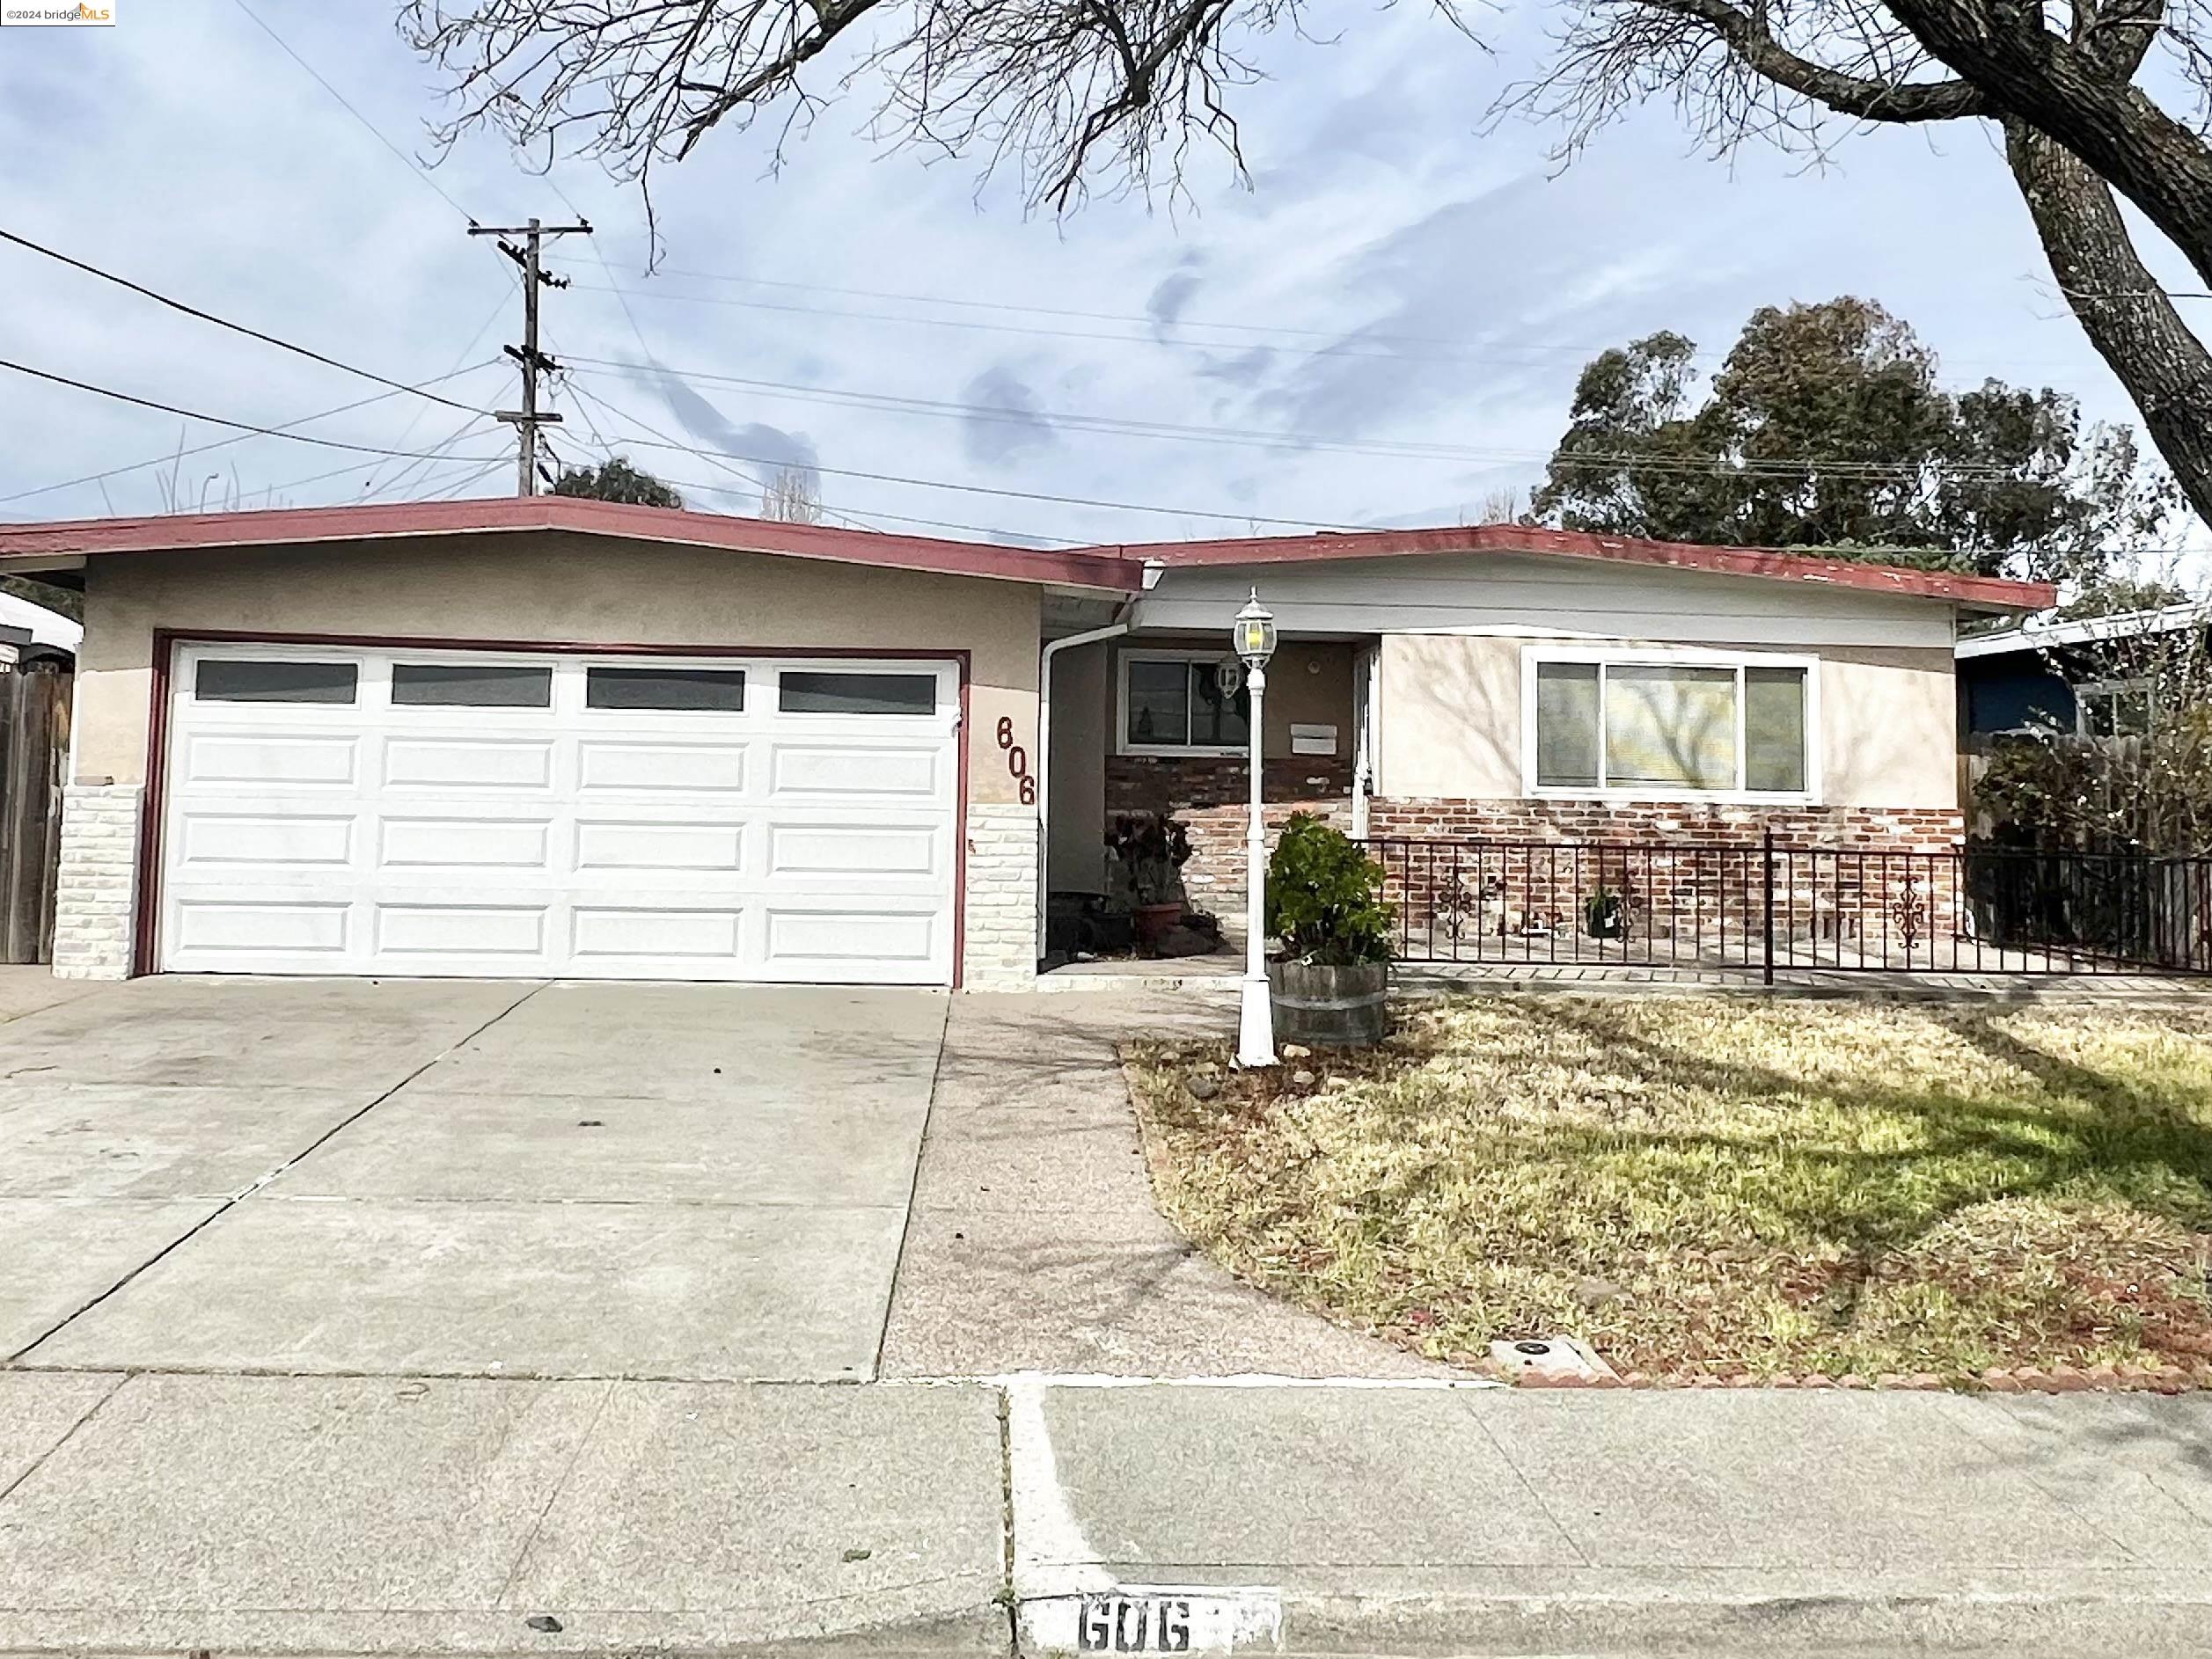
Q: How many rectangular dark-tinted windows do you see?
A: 4